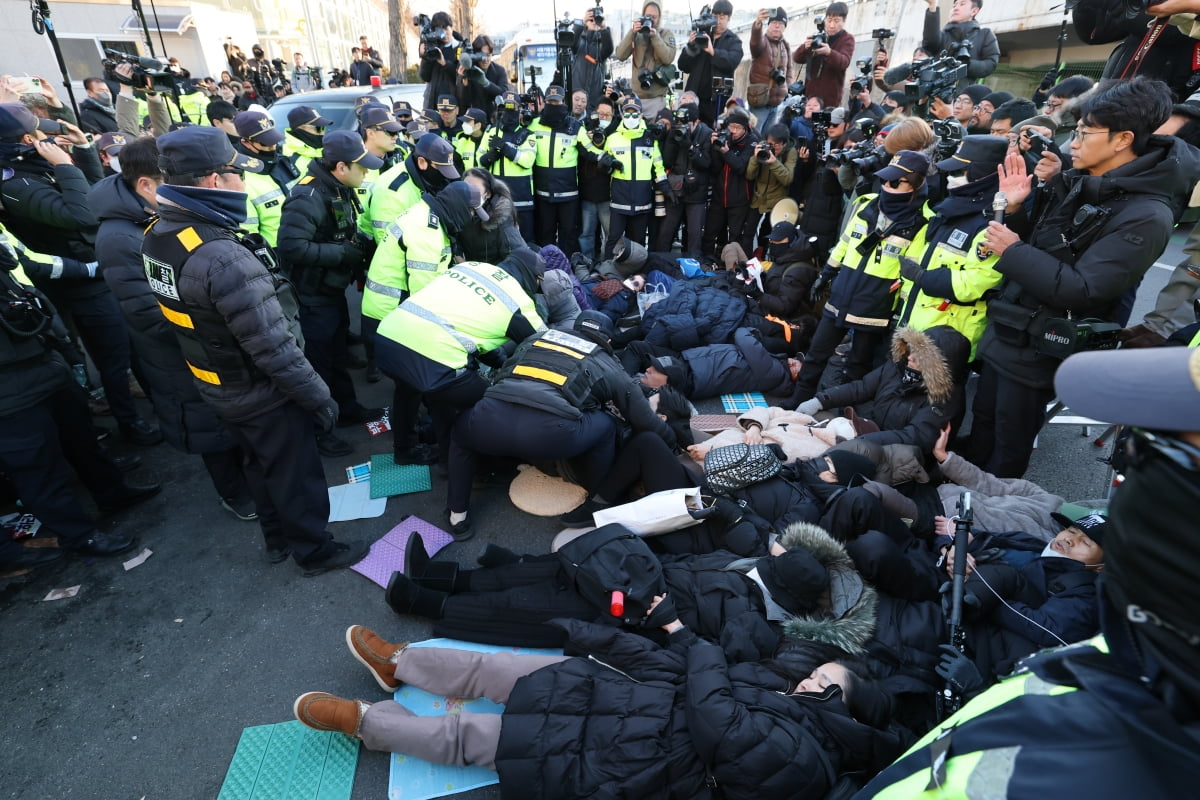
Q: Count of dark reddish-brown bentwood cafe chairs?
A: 0